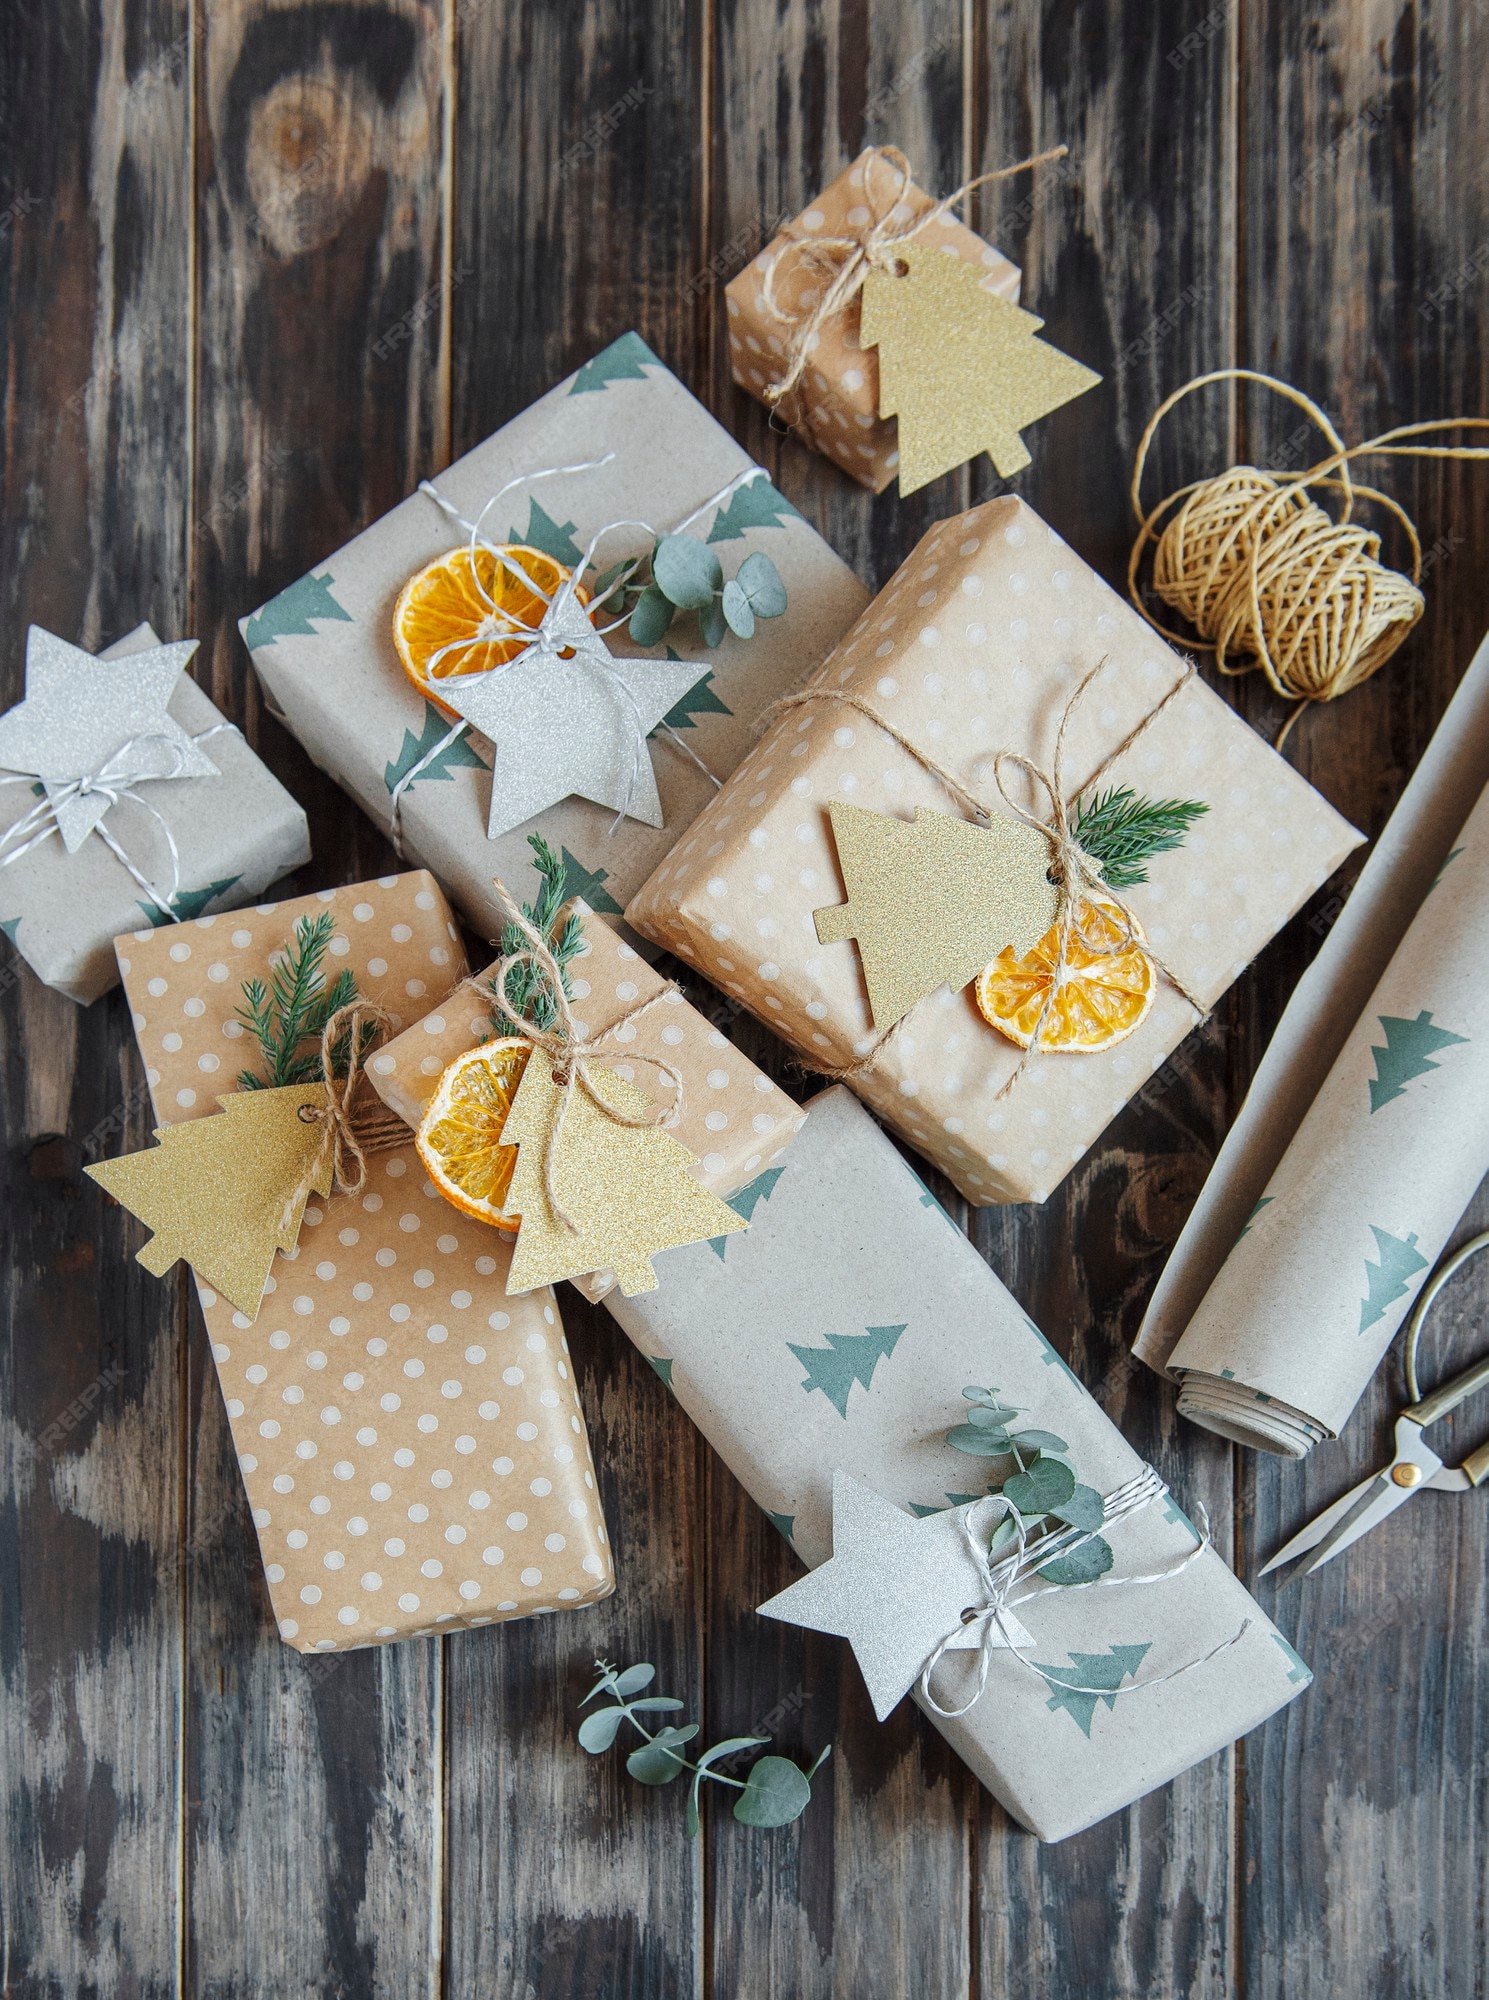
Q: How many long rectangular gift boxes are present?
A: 2